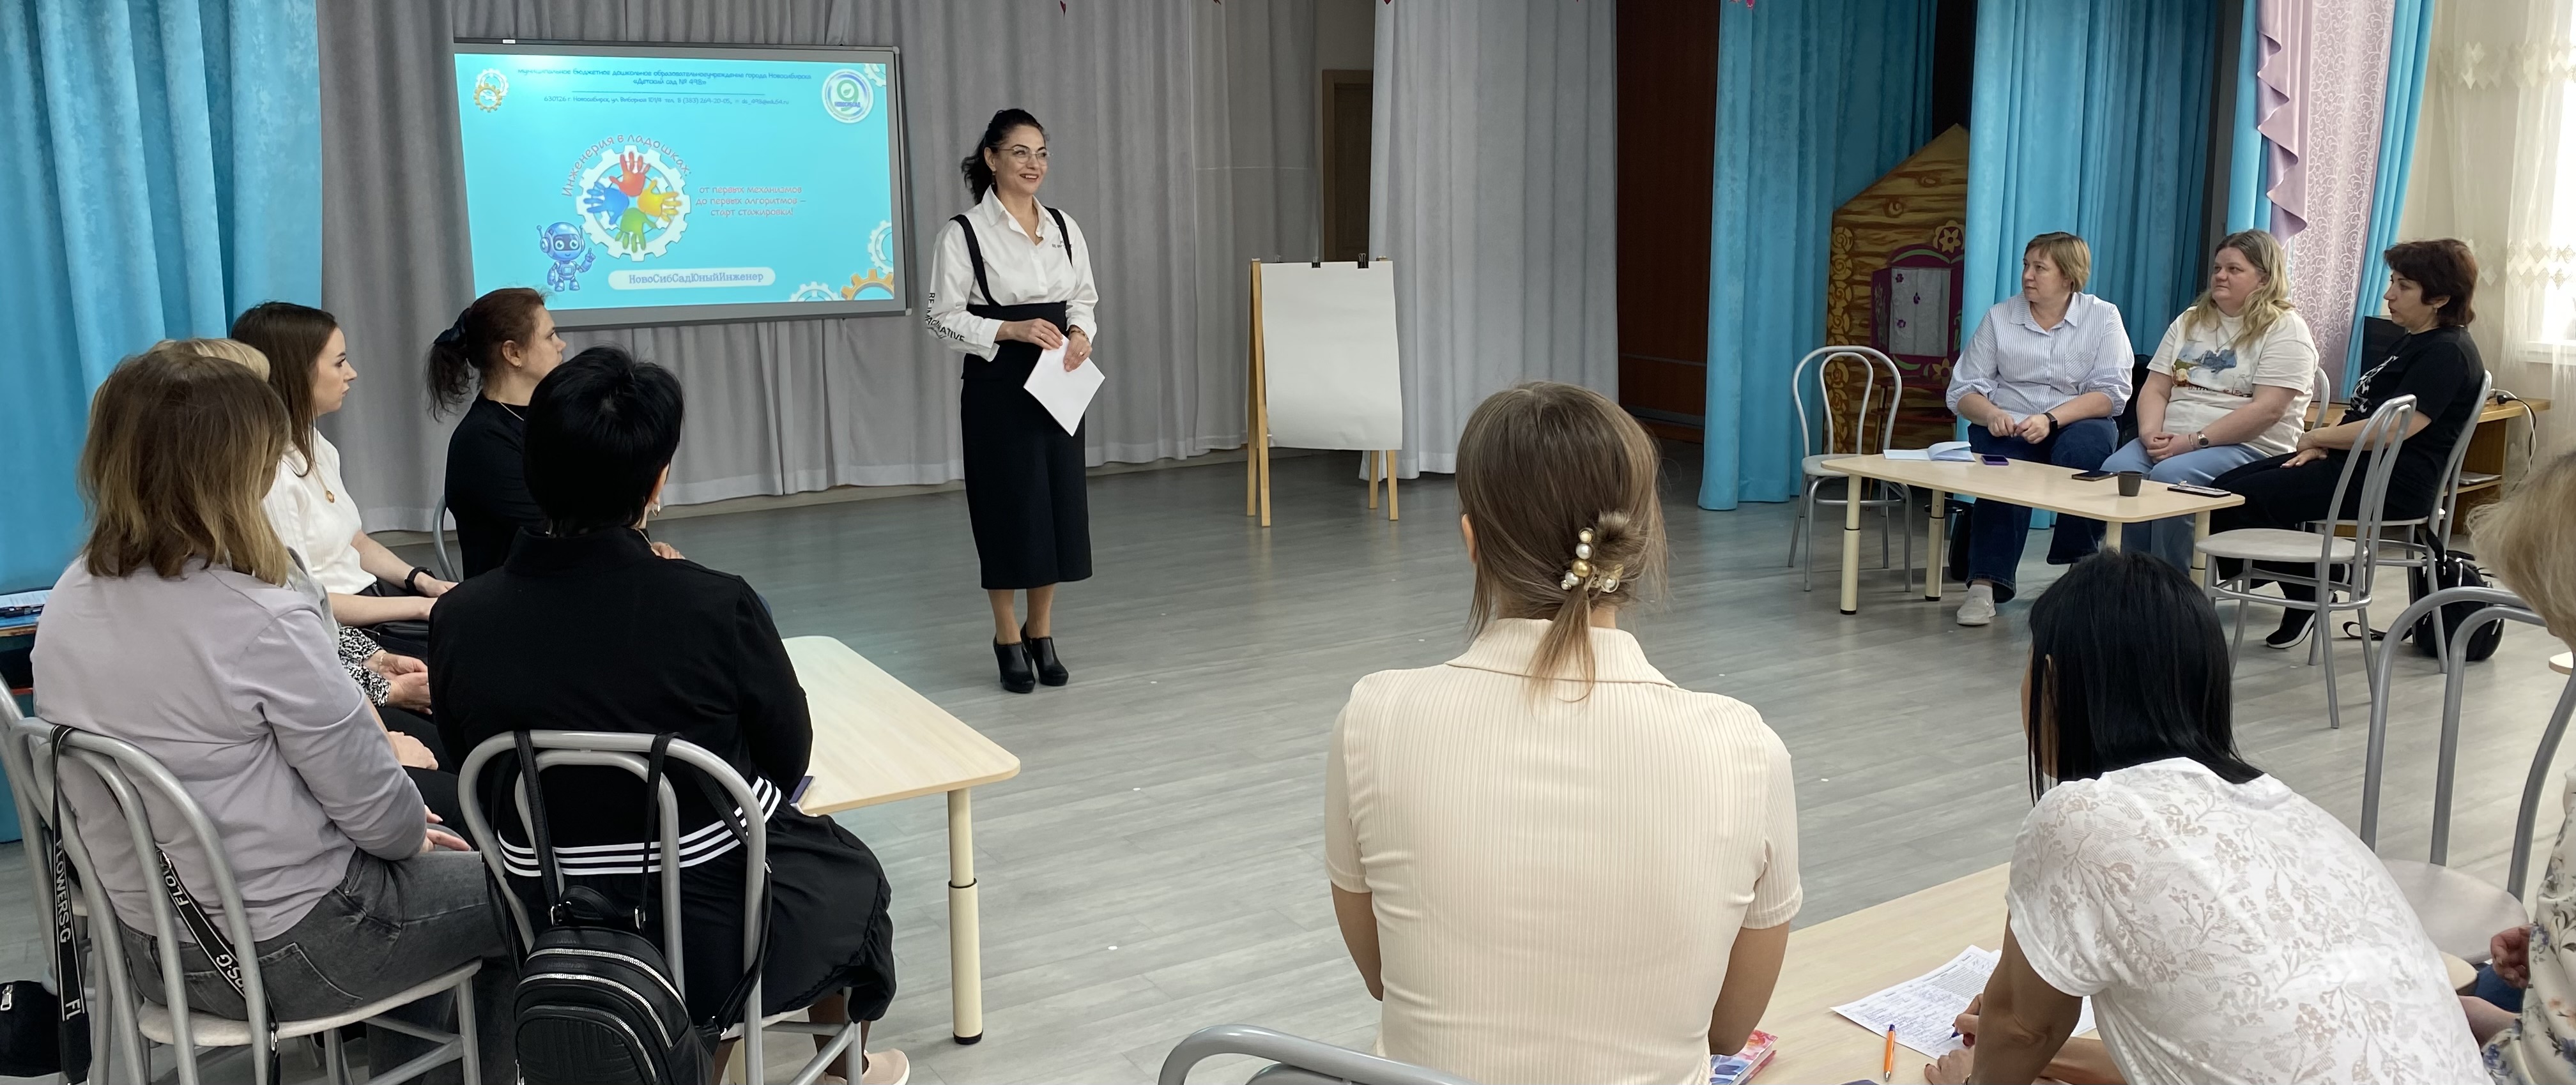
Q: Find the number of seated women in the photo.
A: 11